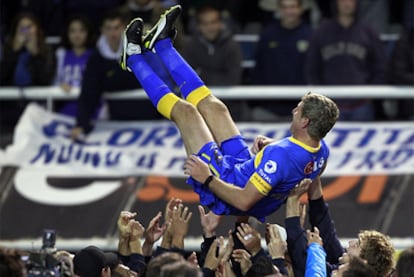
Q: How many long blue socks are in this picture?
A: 2